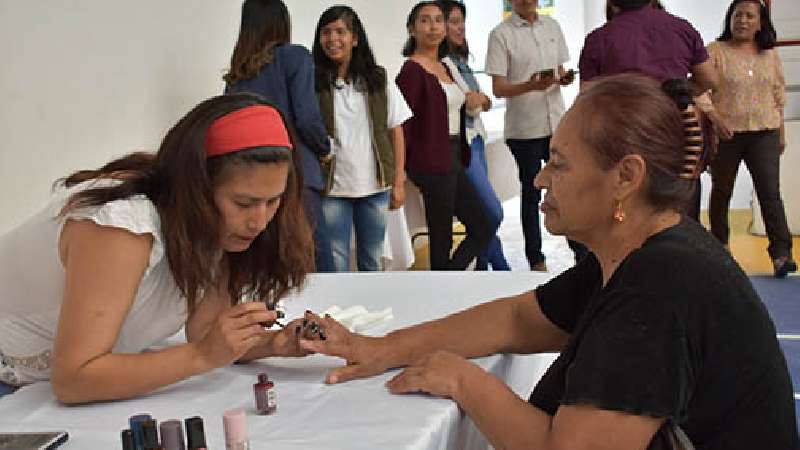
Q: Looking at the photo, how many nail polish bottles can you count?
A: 7